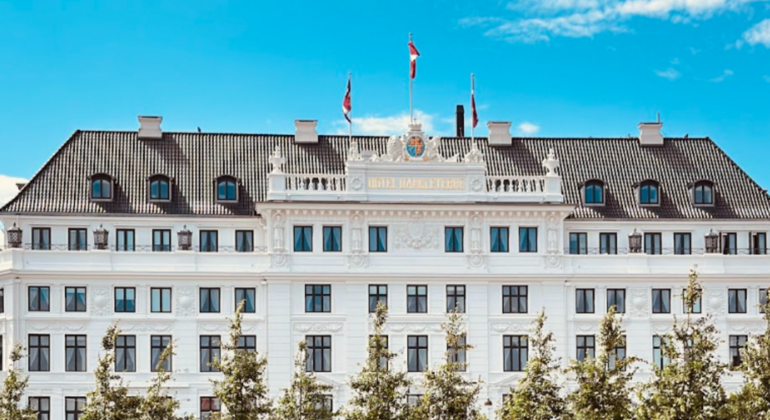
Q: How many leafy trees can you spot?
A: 11